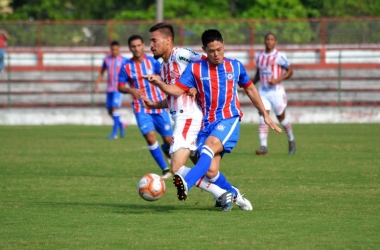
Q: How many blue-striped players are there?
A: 3